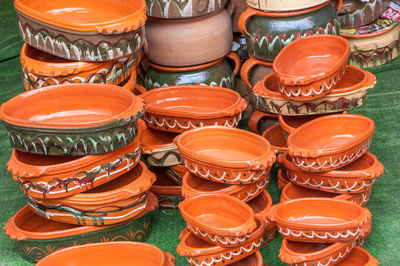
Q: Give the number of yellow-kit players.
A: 0